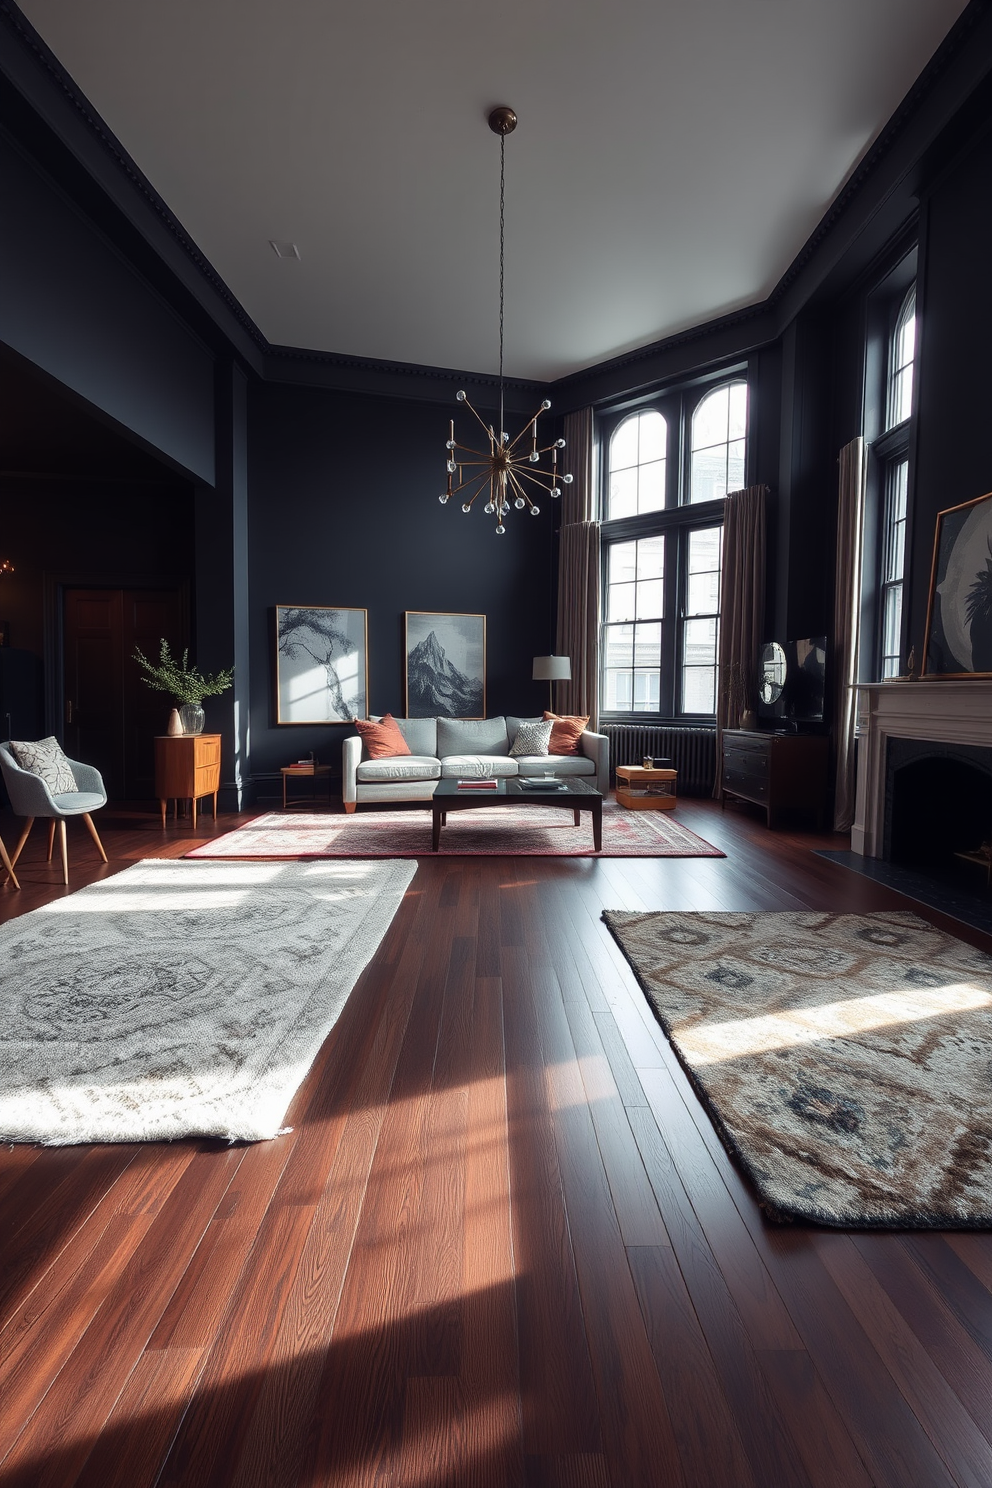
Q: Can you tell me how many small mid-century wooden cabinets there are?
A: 1